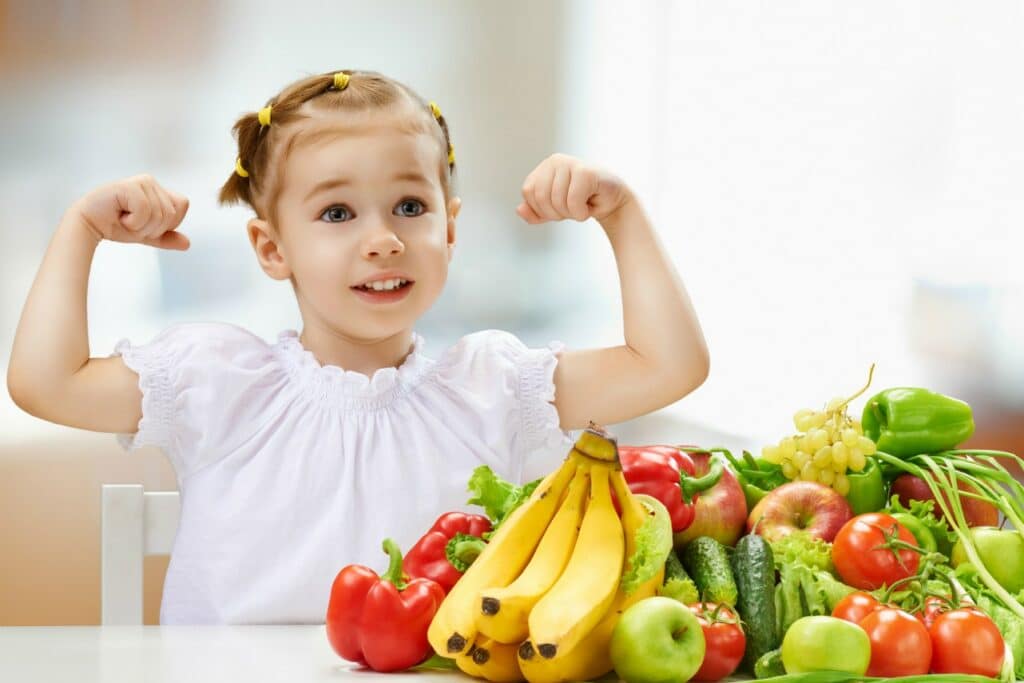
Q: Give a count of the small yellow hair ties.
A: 5